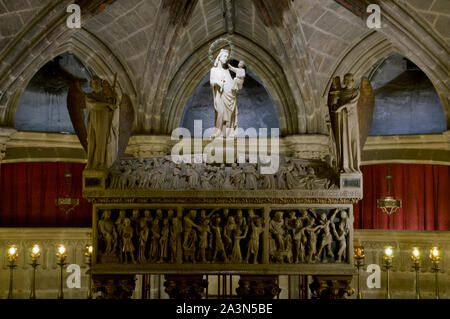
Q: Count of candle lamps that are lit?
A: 7